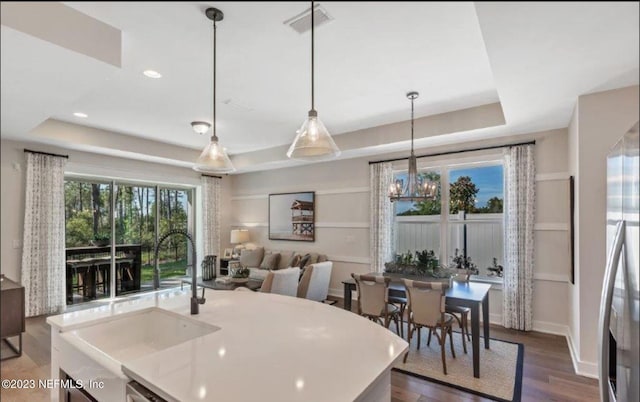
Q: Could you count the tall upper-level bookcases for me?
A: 0